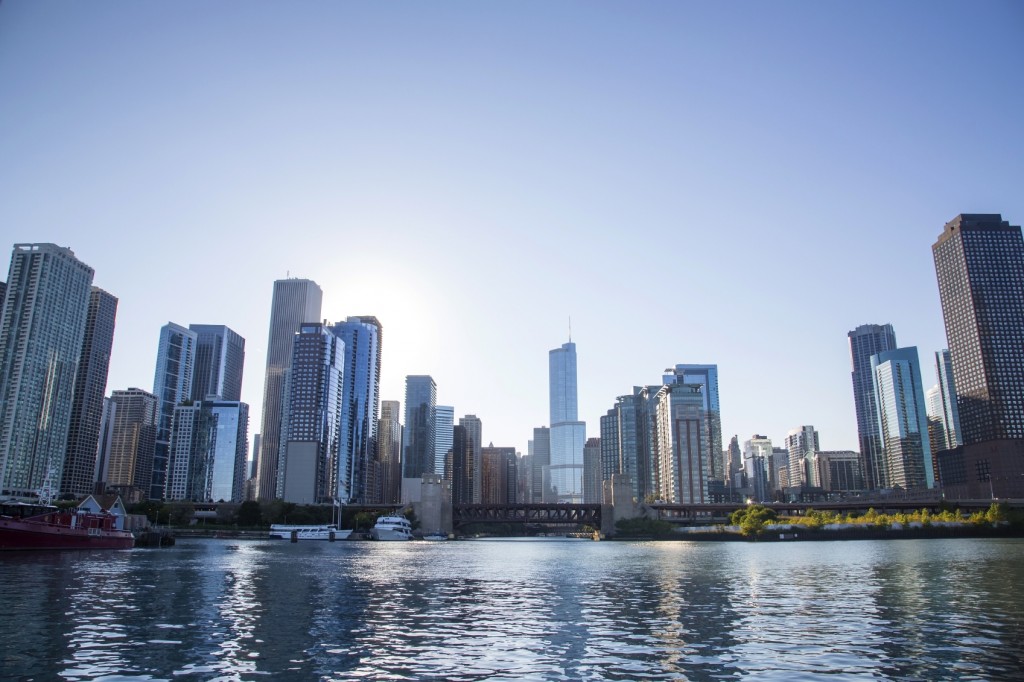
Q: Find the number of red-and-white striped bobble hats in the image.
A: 0